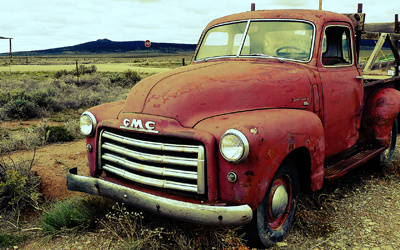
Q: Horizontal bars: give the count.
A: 4